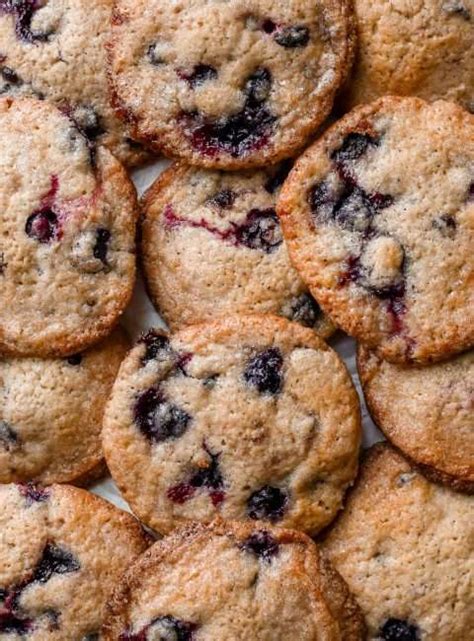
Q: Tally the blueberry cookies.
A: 12